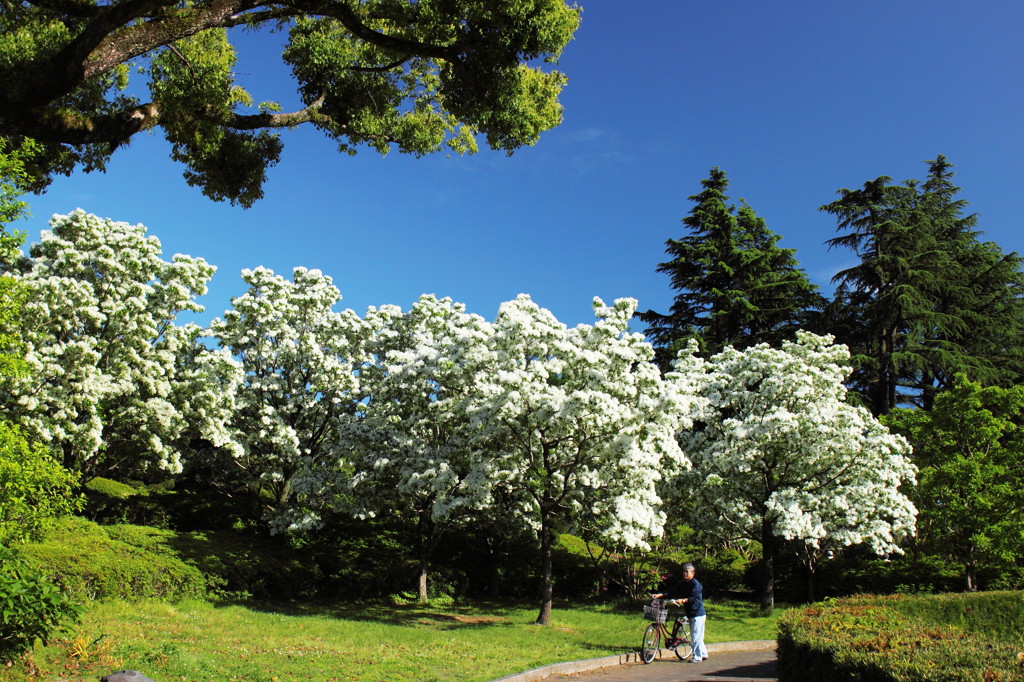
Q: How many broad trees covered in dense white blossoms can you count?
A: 5